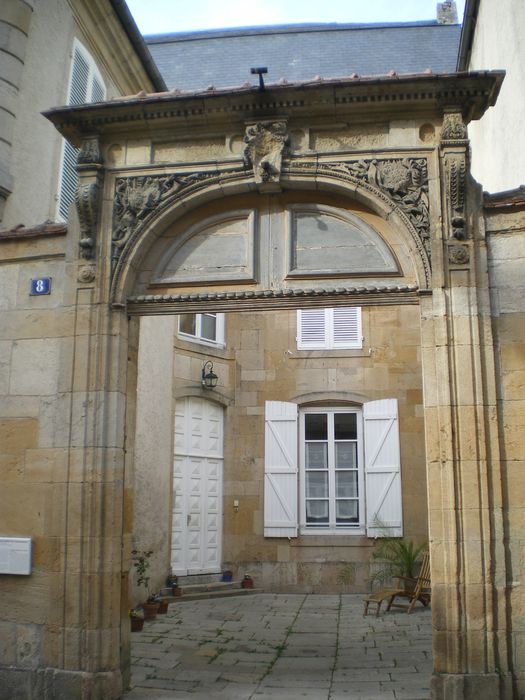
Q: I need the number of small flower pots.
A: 7